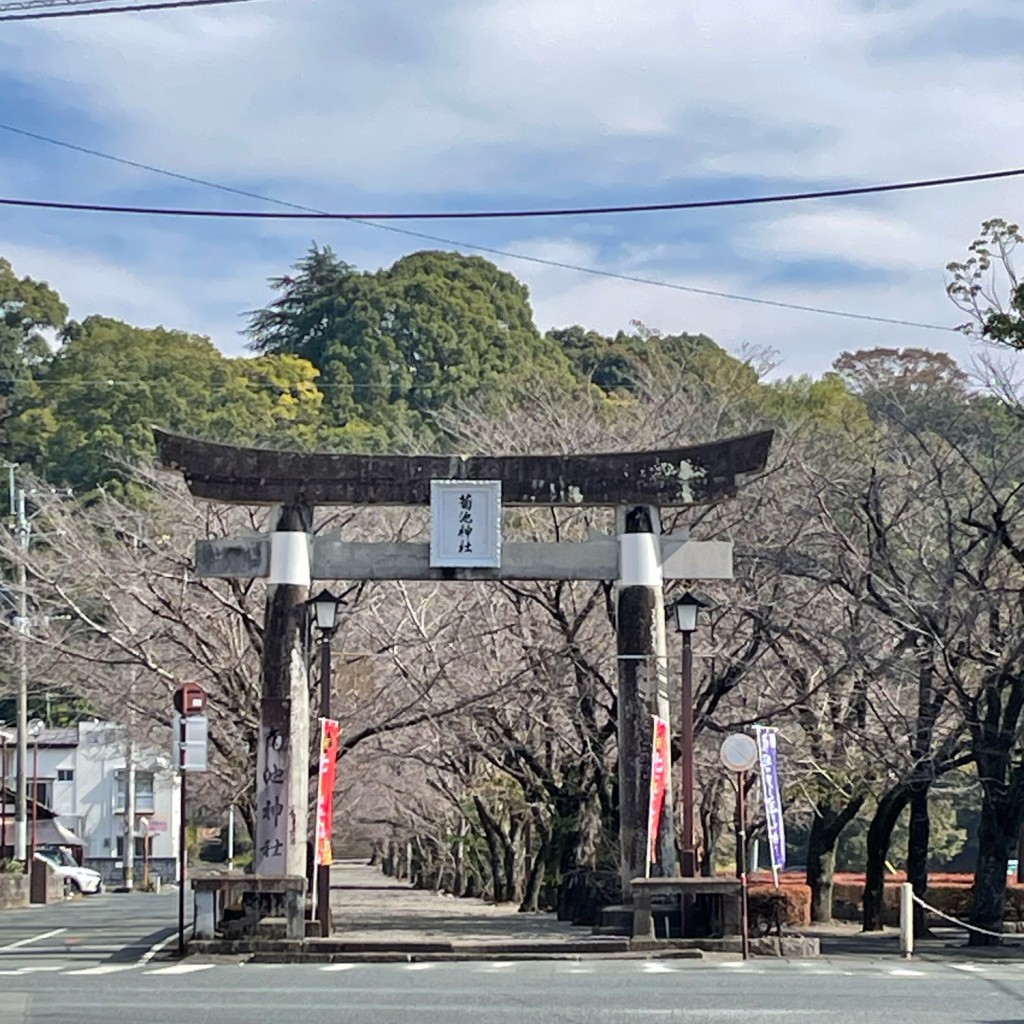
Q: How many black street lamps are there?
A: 2